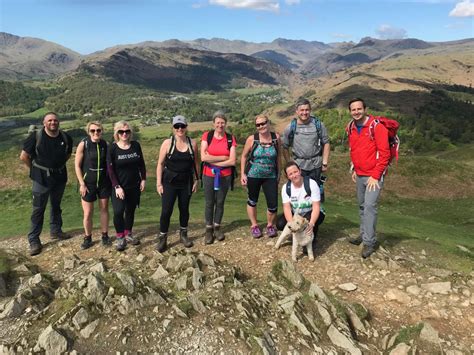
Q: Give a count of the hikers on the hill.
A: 9